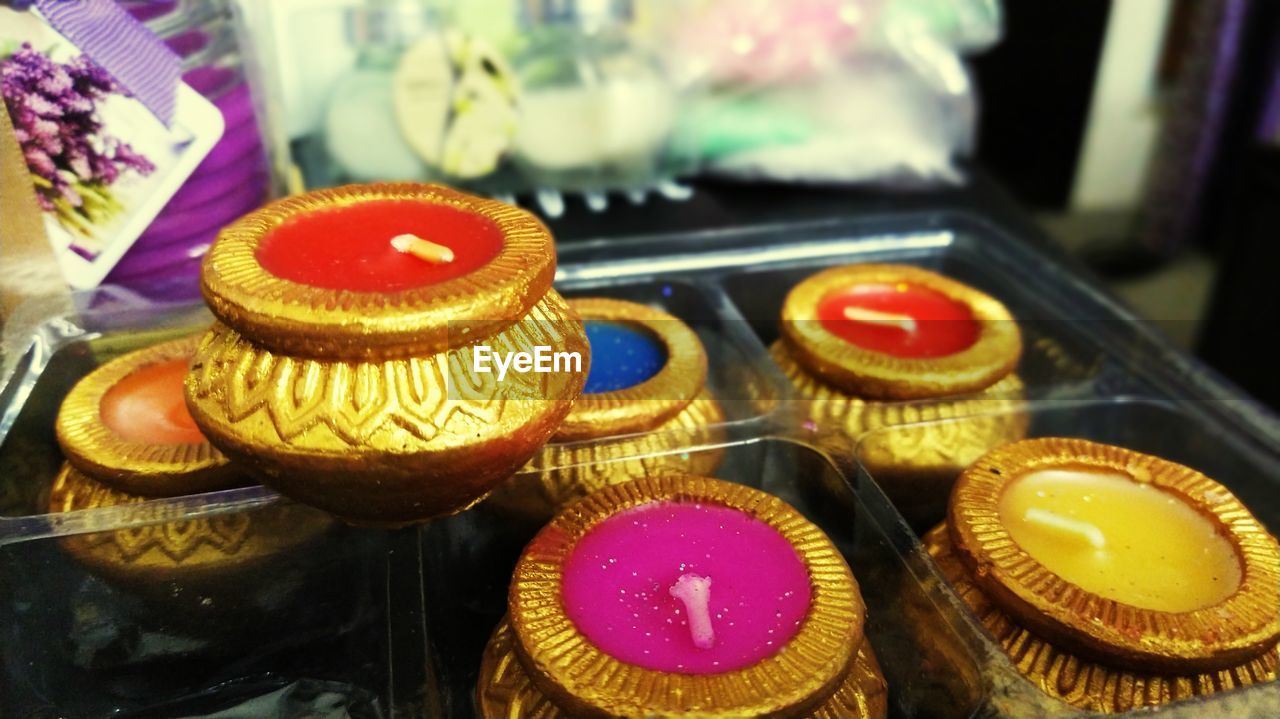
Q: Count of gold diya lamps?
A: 6